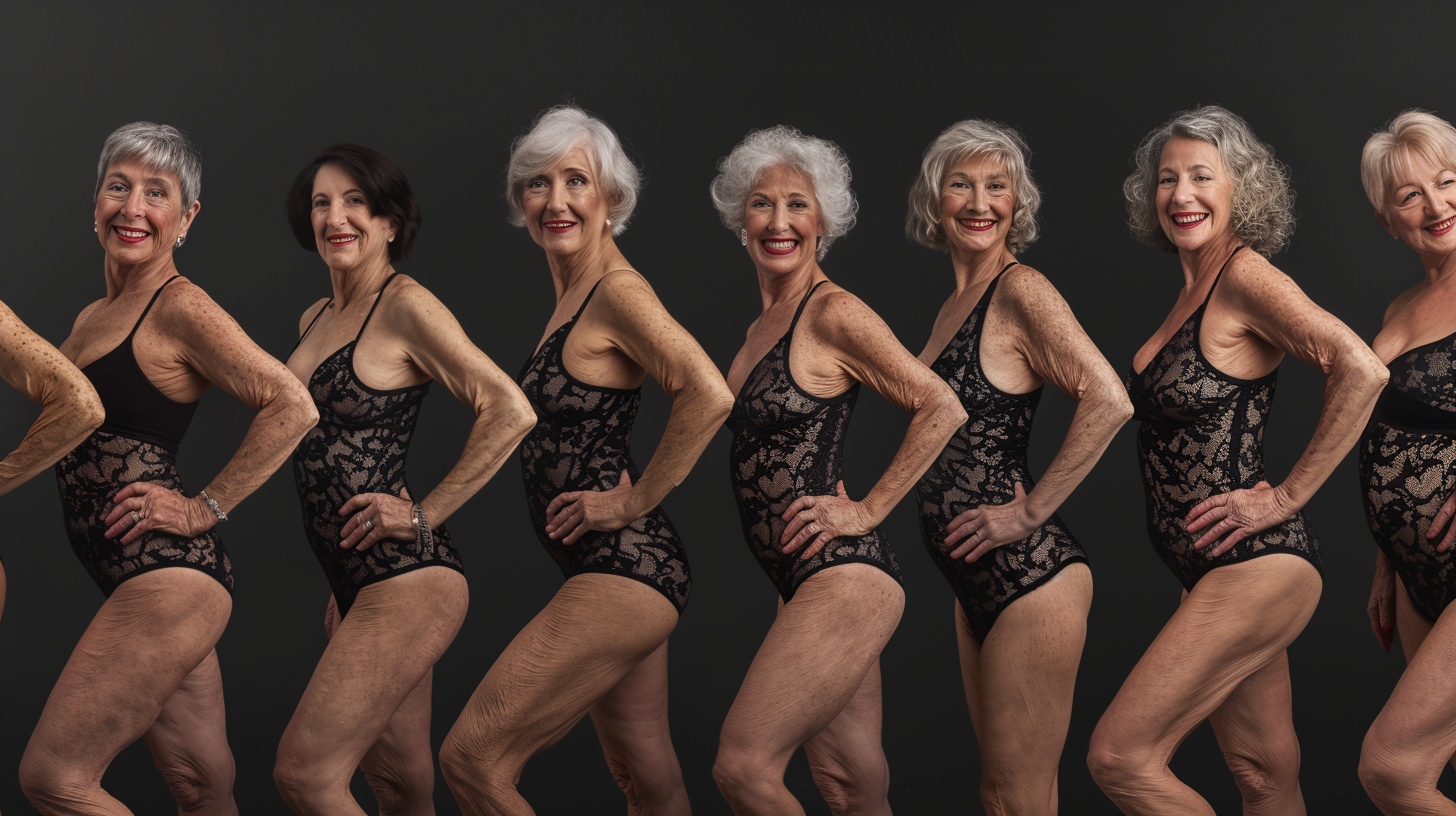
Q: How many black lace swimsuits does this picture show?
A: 7